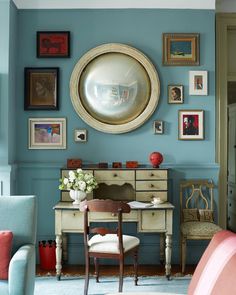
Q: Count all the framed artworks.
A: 9